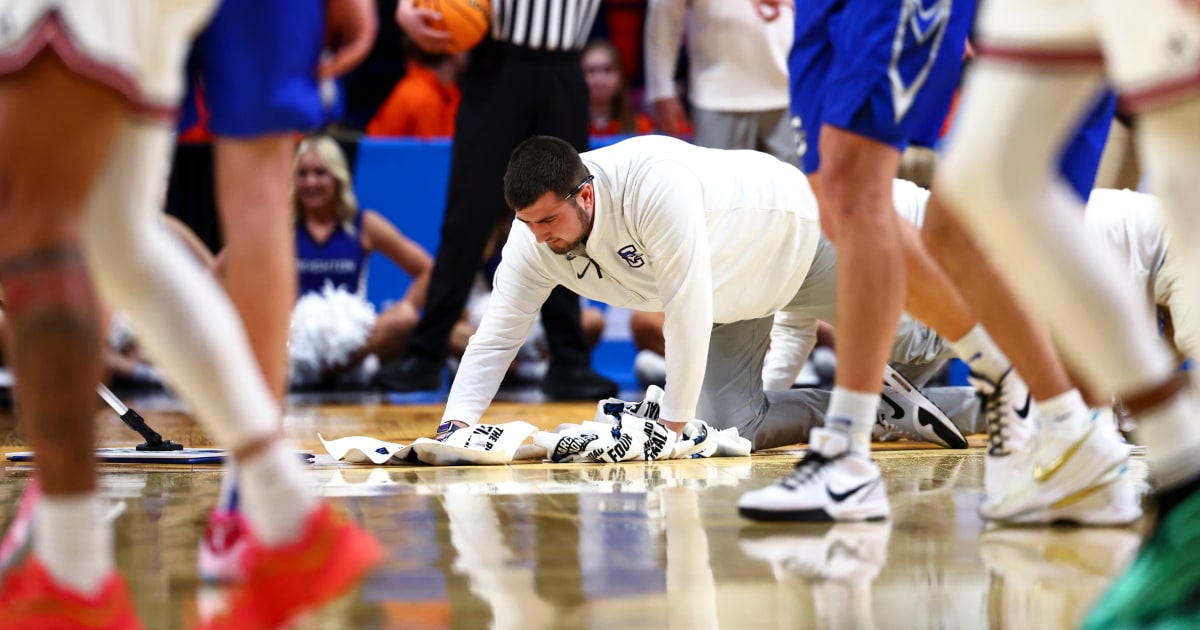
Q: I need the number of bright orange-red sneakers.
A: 2